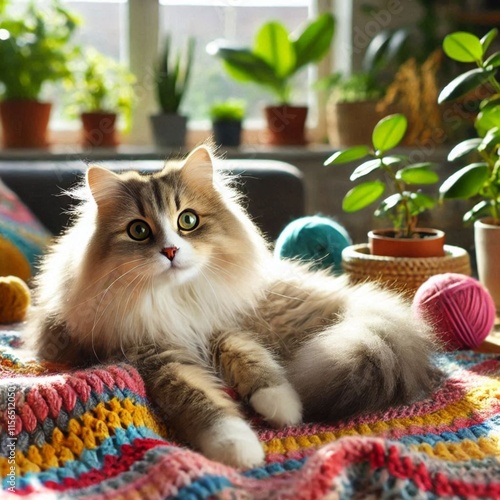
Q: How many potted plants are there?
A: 8